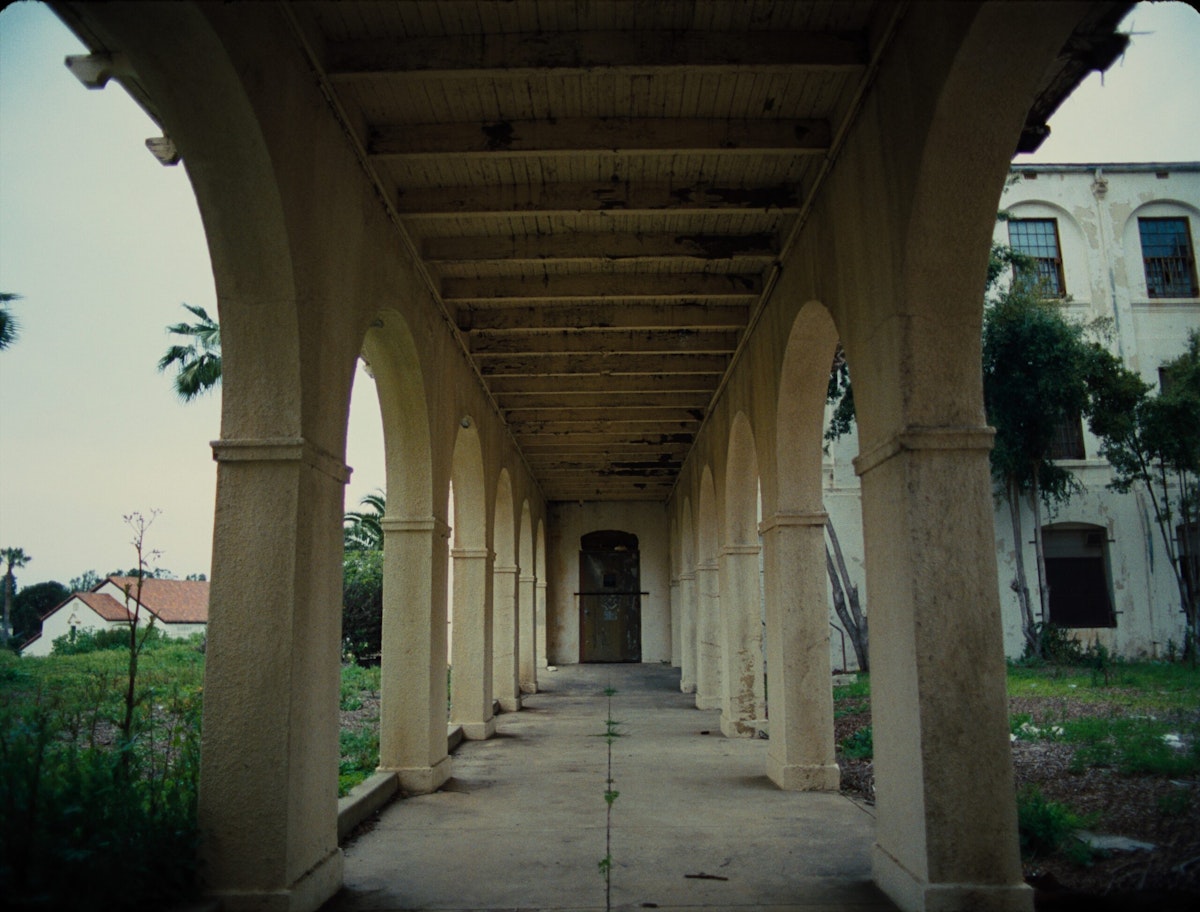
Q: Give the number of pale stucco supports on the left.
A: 6